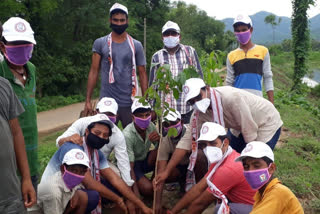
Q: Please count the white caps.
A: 12